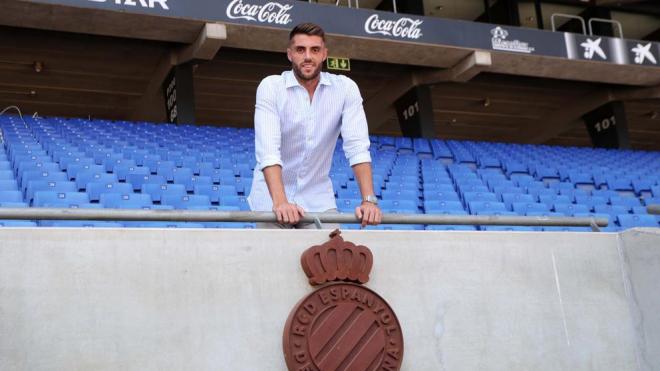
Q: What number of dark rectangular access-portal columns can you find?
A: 3